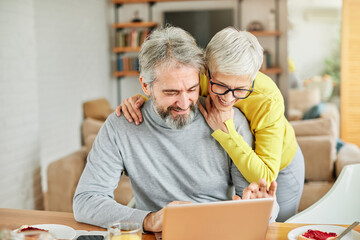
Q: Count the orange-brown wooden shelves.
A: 6